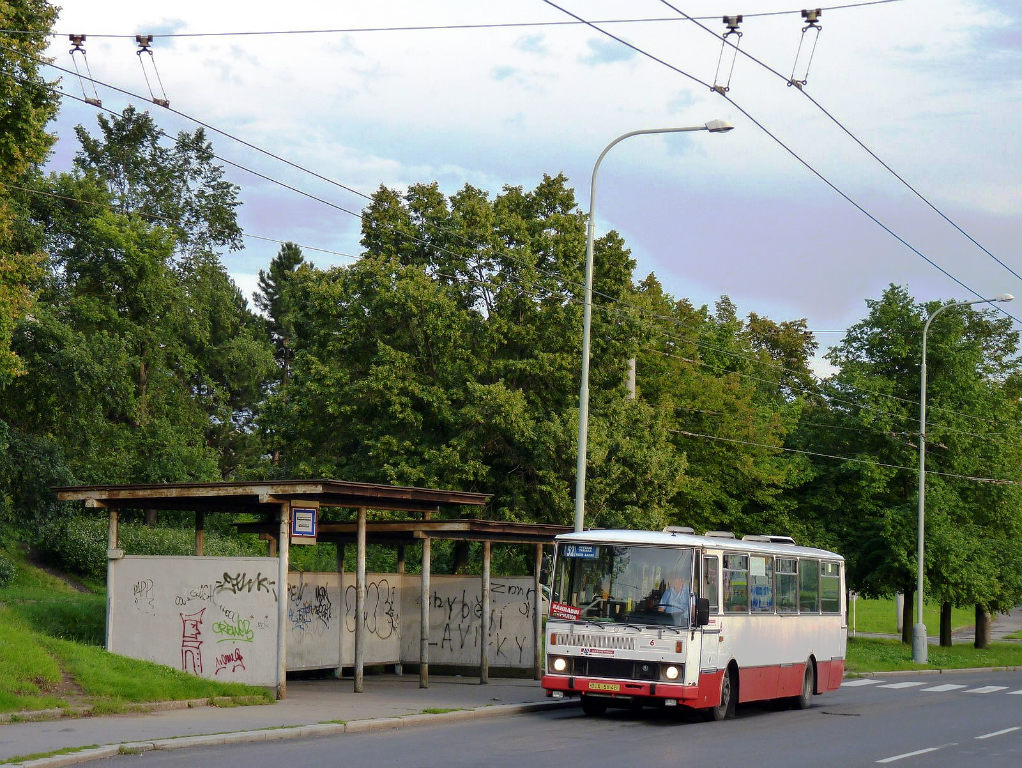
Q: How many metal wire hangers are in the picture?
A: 4